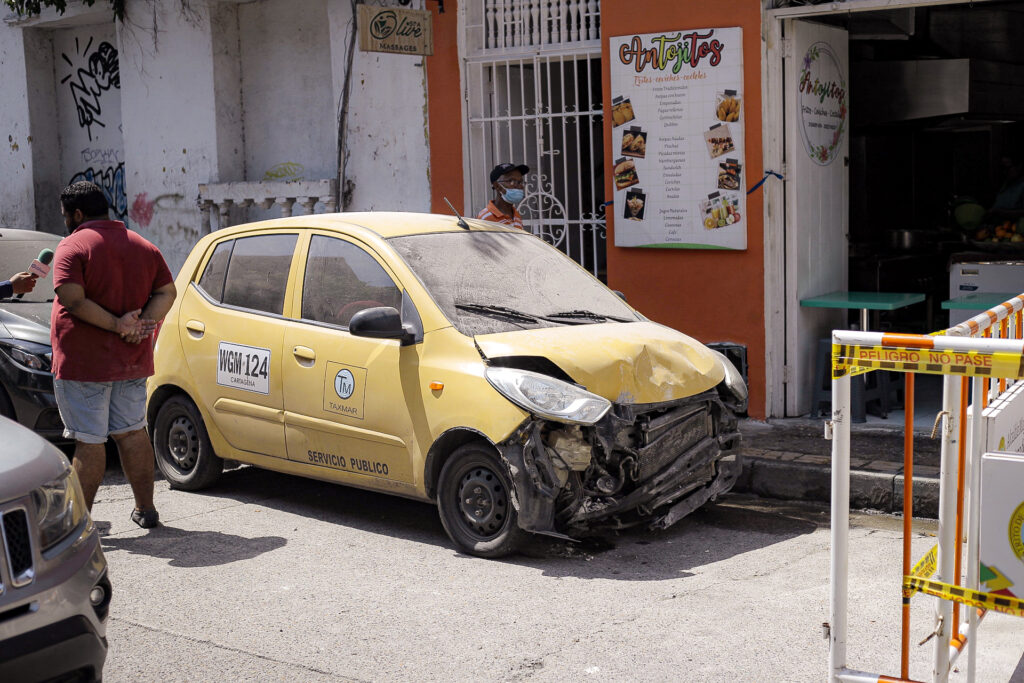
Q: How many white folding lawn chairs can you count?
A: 0